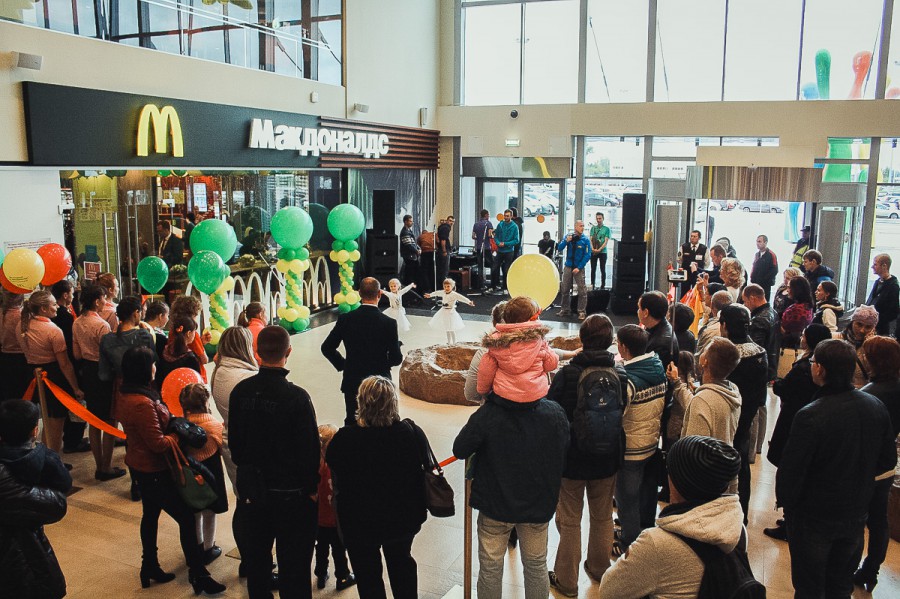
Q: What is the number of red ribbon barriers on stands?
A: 2